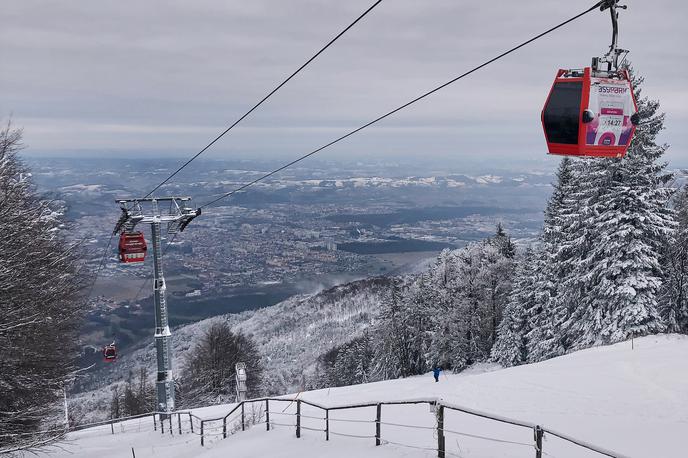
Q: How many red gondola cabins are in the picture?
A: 3